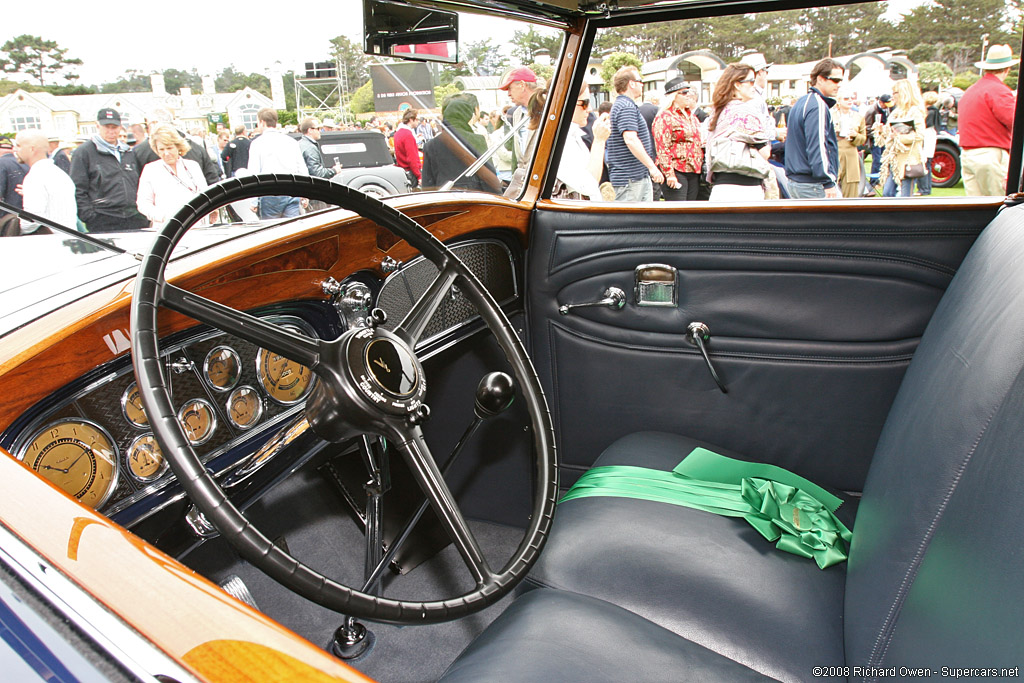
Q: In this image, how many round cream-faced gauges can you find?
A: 7